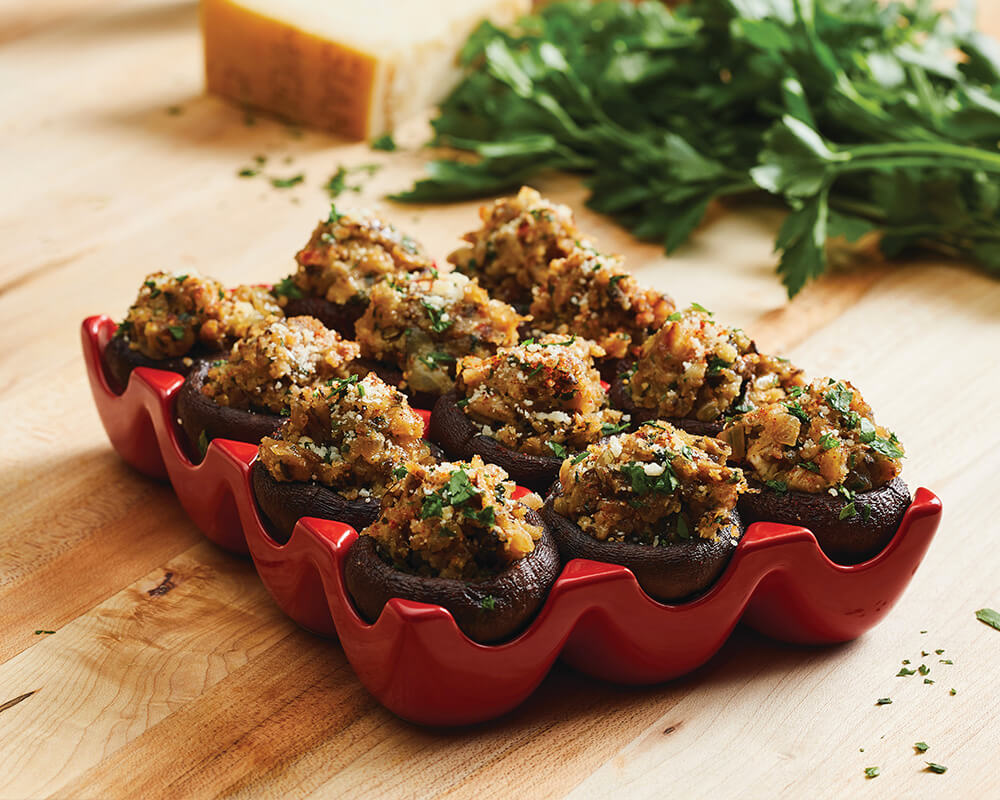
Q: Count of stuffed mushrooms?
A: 12